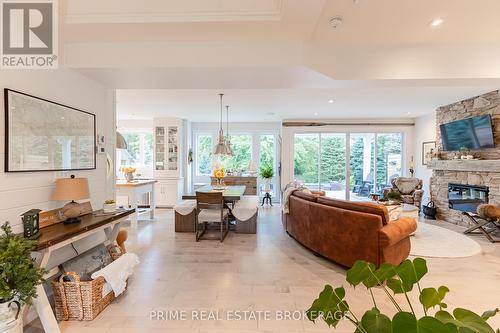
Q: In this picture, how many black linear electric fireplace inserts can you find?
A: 1